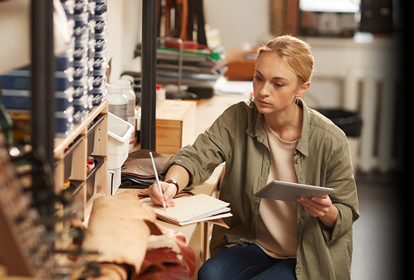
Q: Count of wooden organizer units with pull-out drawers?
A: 1